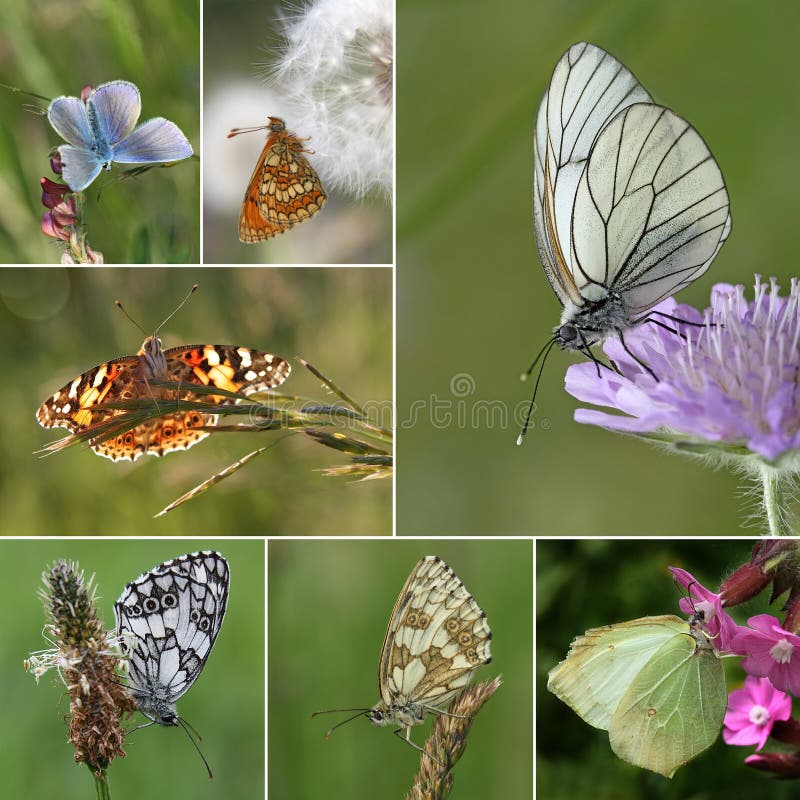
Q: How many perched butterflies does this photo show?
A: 7